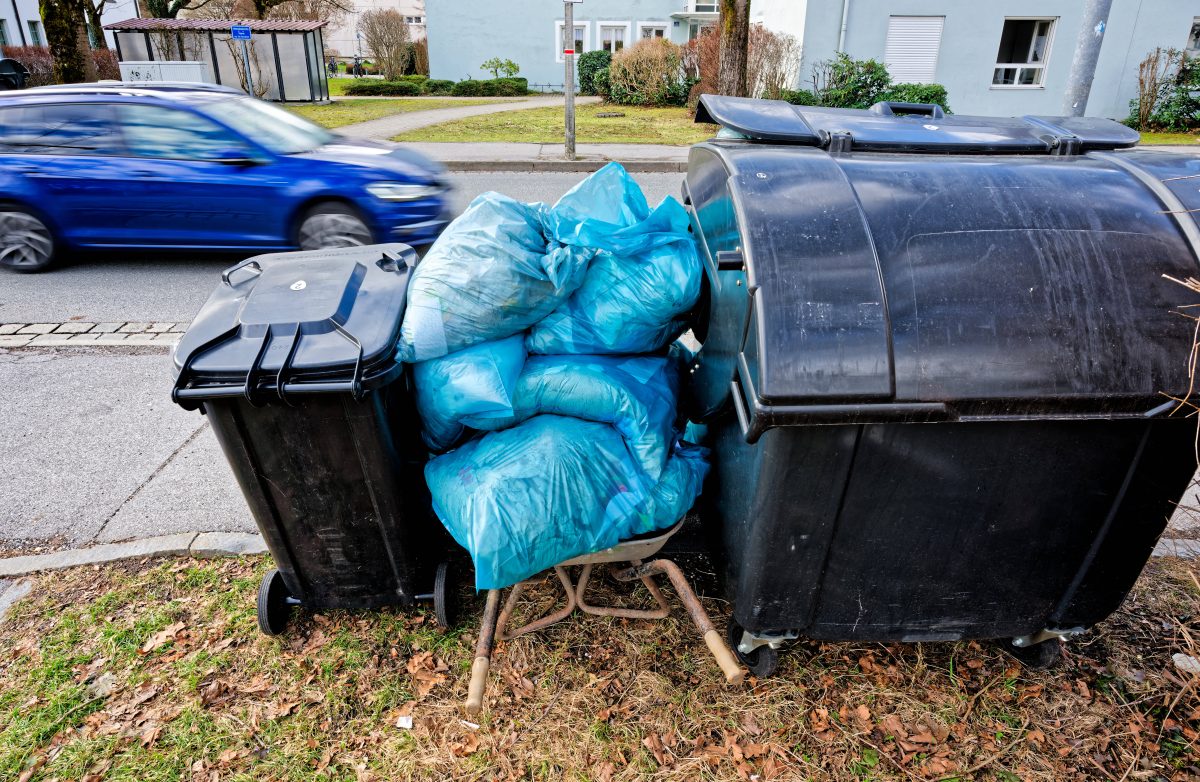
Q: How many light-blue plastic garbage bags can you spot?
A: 5